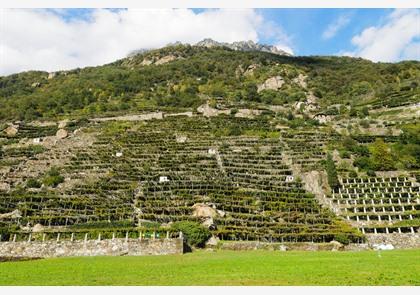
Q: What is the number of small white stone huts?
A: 5